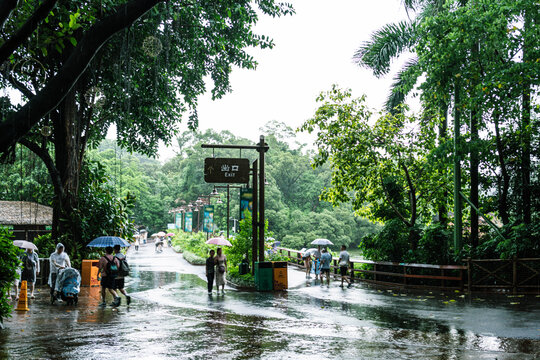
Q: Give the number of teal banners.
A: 4